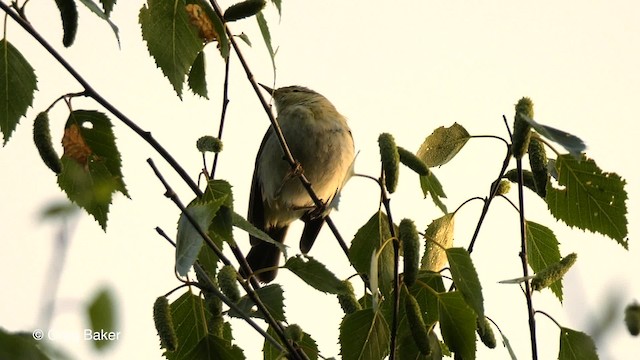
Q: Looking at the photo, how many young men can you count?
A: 0